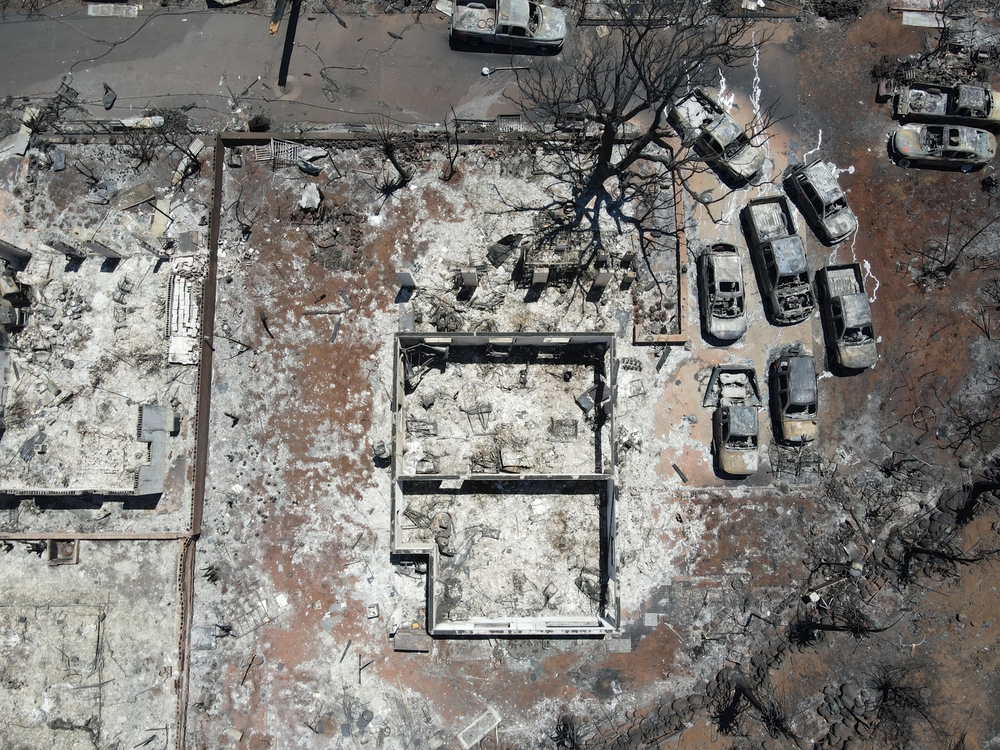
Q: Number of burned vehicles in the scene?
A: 10